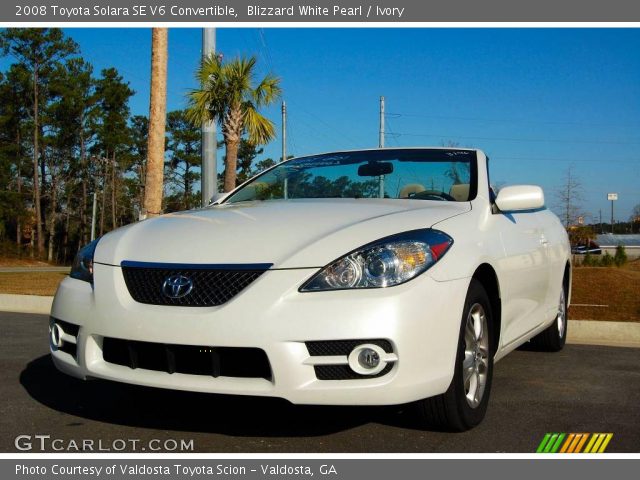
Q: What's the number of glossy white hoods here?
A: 1